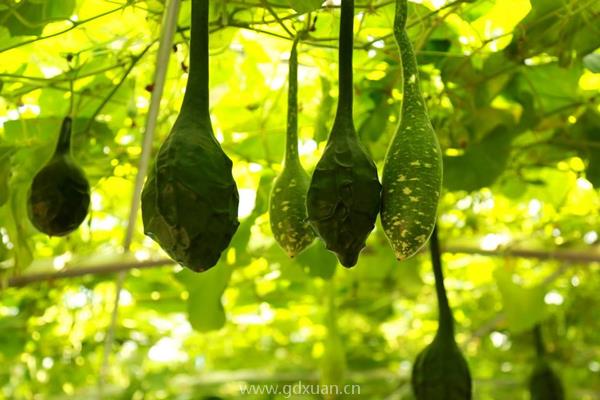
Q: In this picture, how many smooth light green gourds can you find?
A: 2